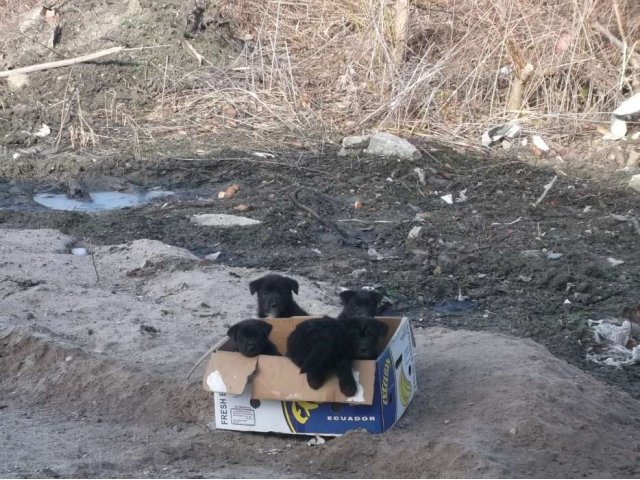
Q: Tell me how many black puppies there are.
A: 5